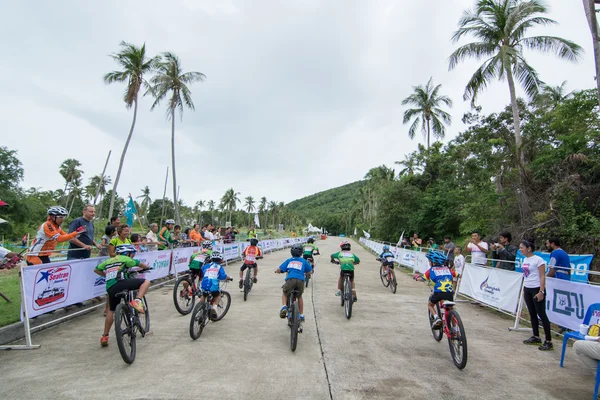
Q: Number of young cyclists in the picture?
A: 9